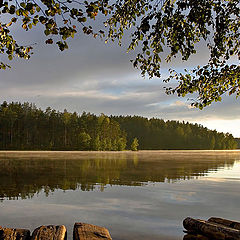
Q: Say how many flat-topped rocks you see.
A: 3